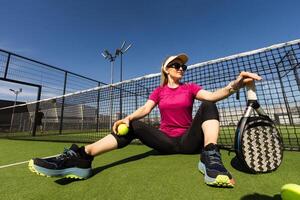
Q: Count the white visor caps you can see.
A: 1